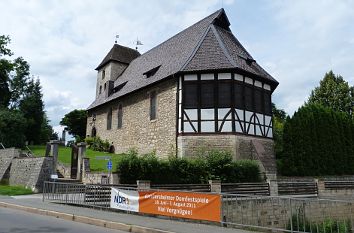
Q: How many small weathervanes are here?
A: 2